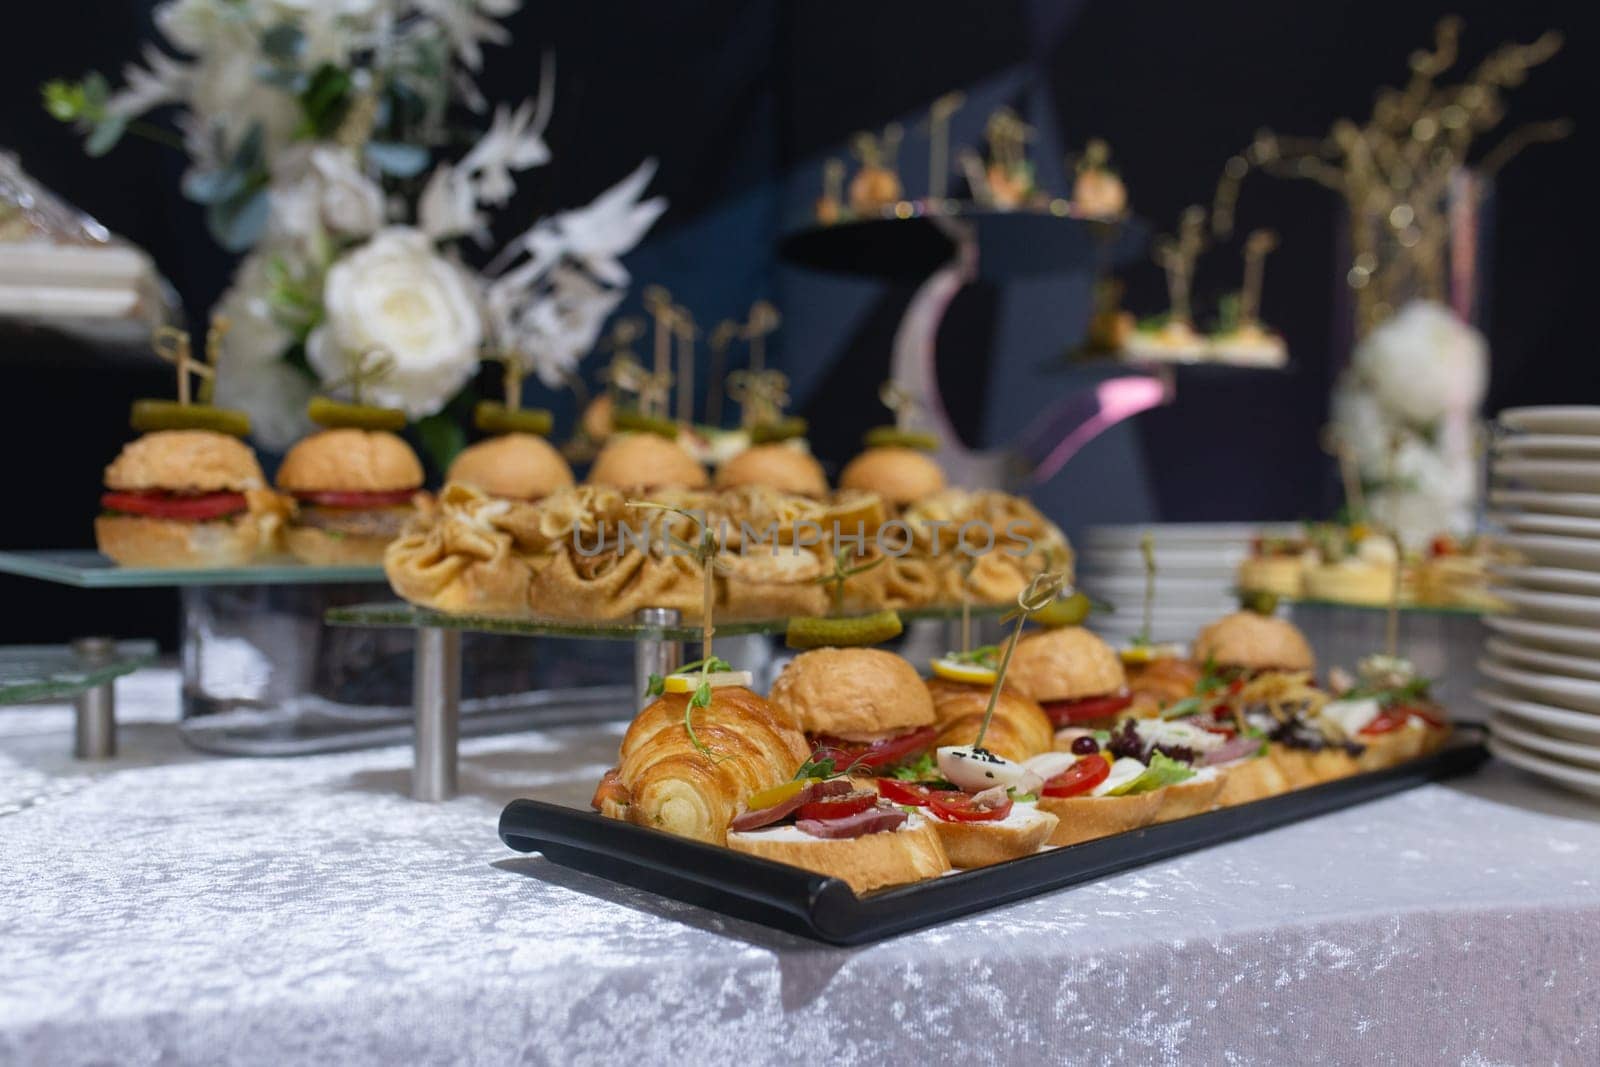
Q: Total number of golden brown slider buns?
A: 9